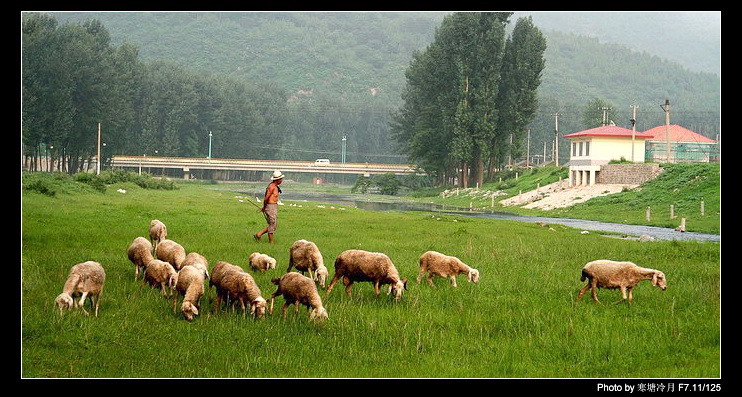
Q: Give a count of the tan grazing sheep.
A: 15